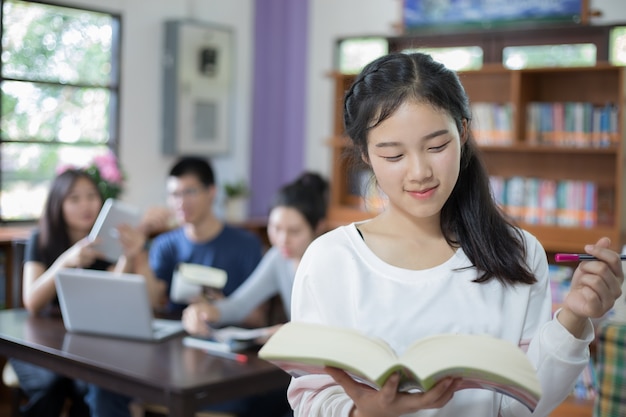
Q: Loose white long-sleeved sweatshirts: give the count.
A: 1